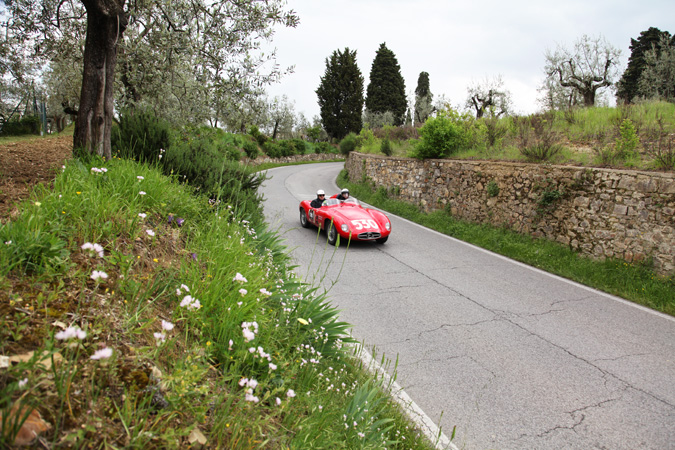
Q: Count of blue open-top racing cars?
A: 0